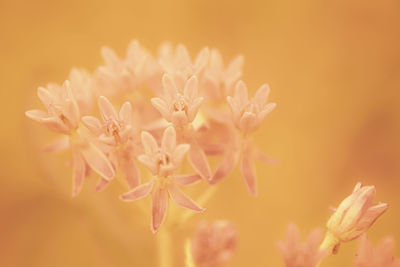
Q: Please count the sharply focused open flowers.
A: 5